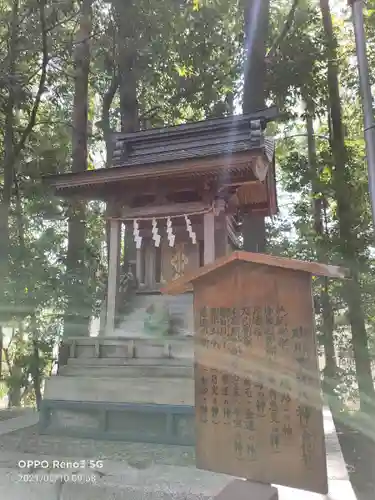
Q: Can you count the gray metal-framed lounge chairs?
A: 0